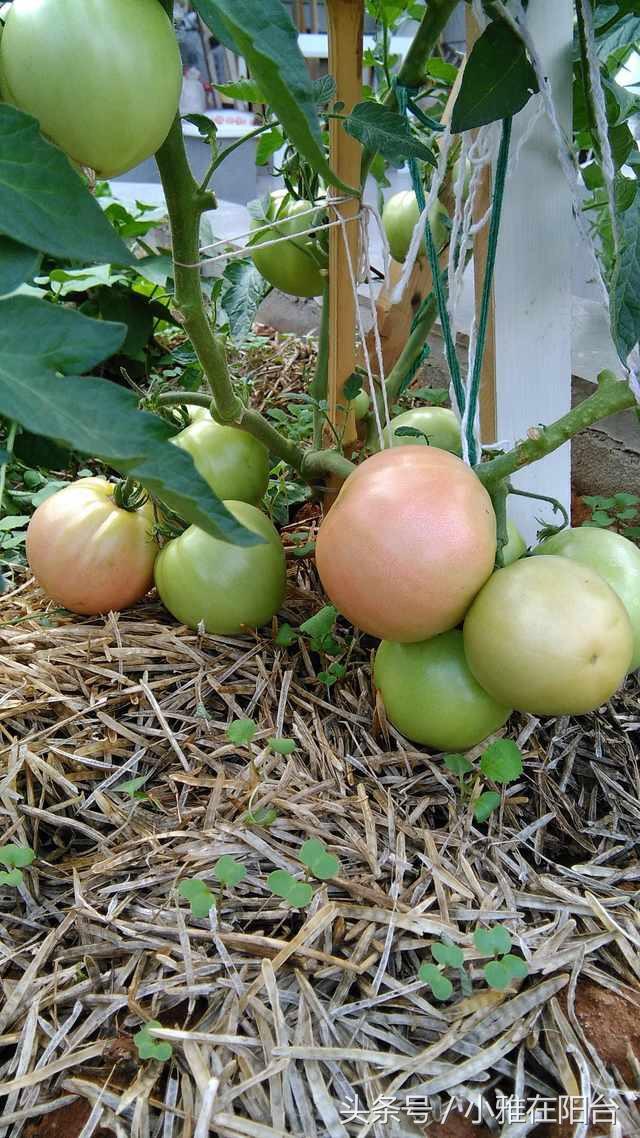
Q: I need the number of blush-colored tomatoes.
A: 2